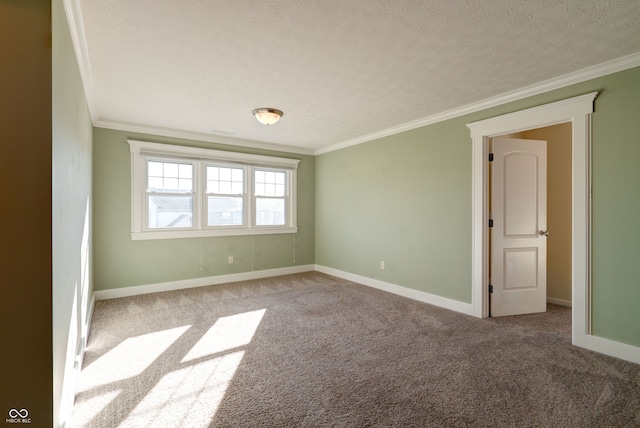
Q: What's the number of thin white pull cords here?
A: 3